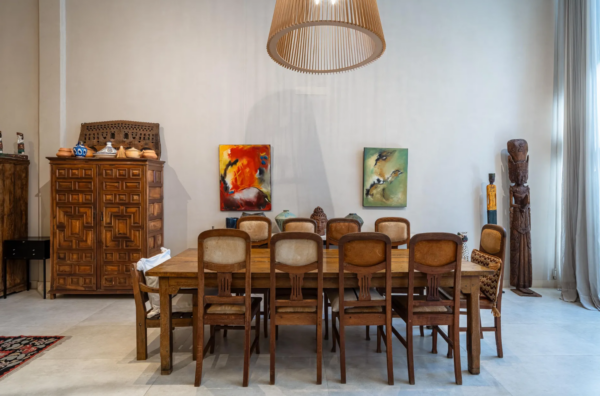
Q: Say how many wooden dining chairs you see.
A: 10